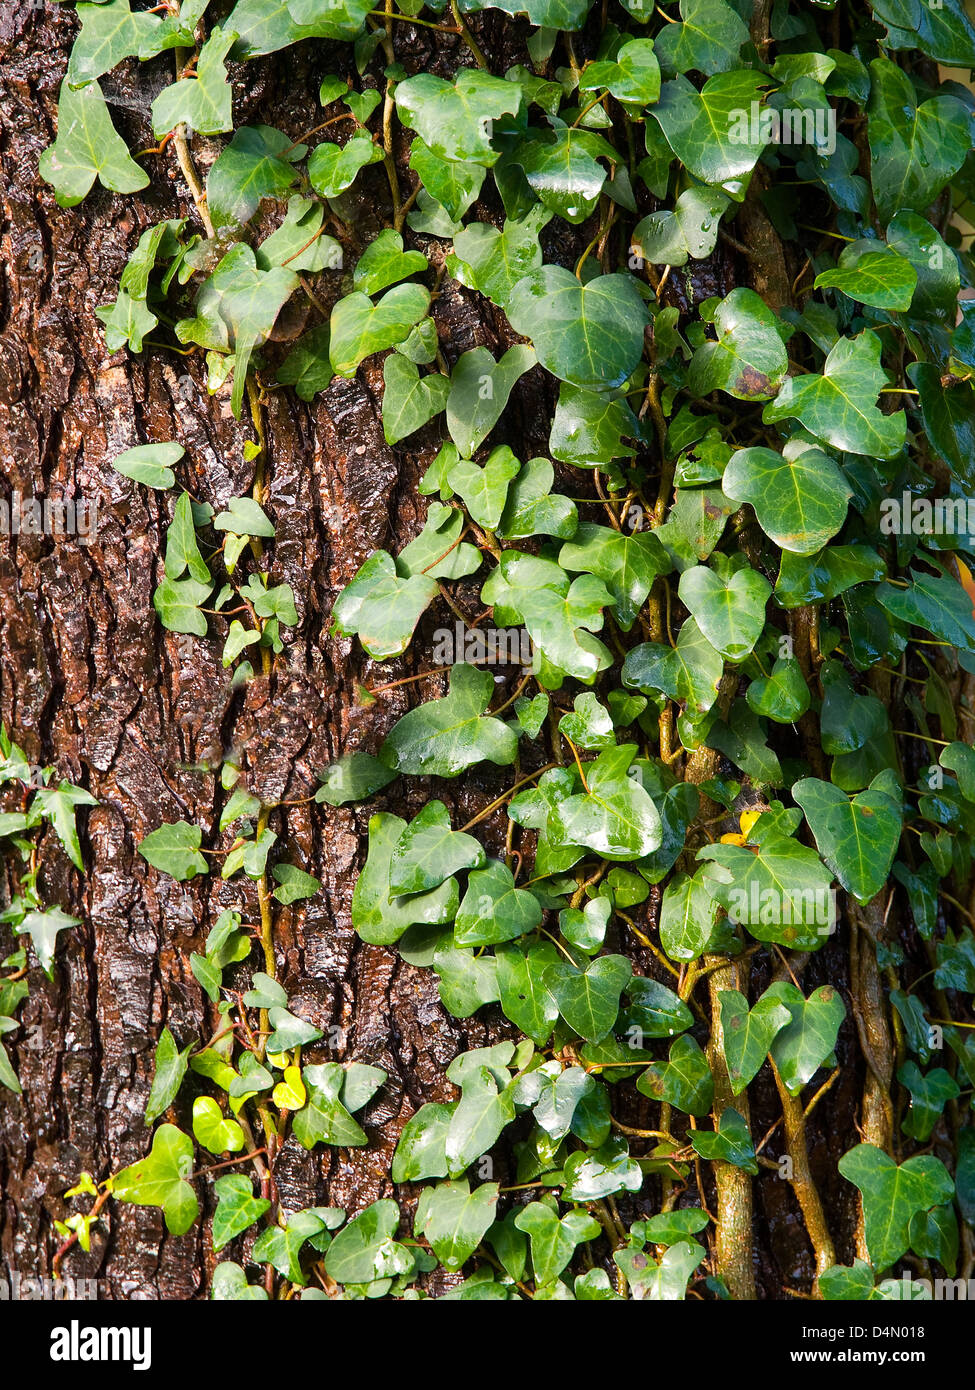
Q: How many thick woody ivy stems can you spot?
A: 3